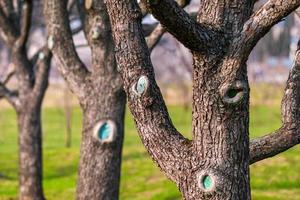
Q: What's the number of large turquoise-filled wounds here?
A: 3